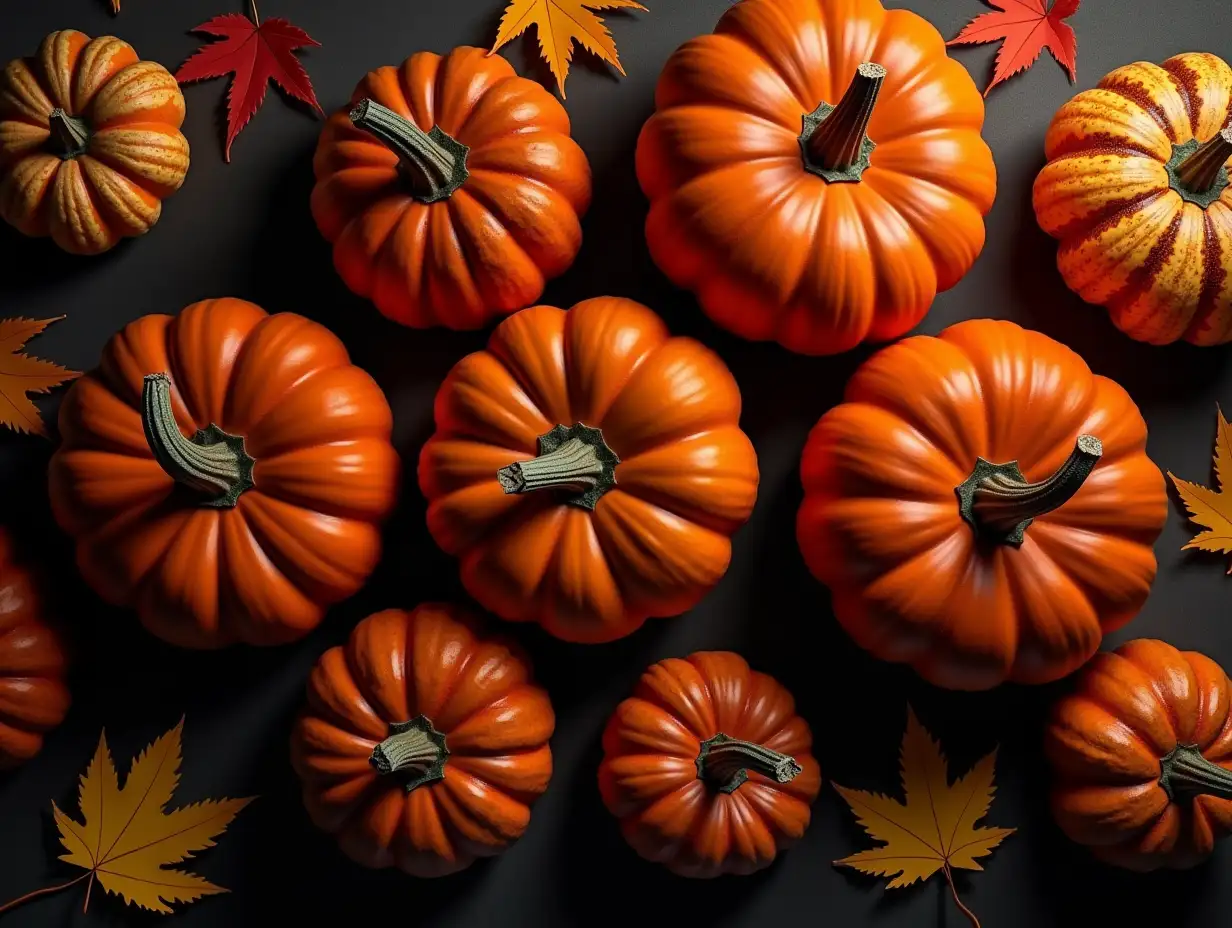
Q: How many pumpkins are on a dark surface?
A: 11